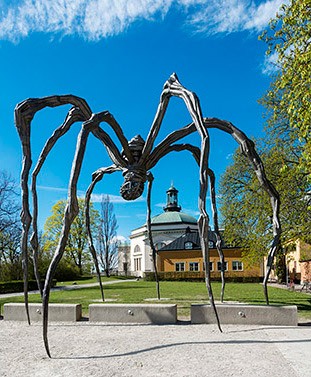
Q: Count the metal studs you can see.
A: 3